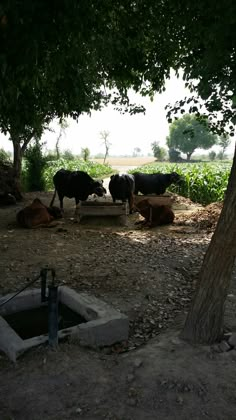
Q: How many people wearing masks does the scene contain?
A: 0